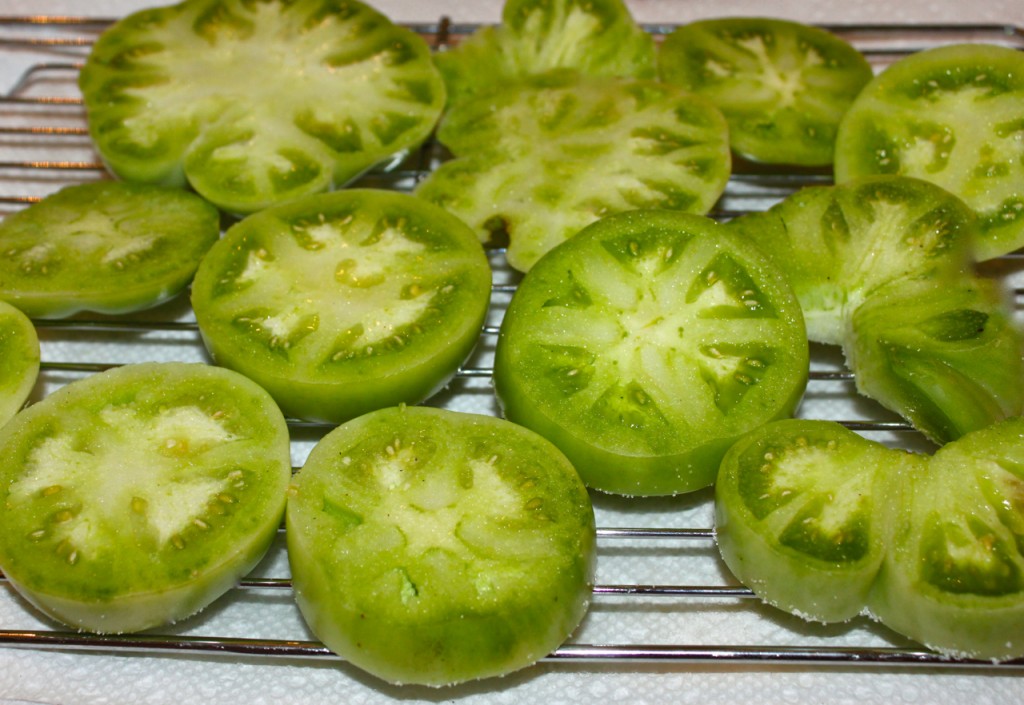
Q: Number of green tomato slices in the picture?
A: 13